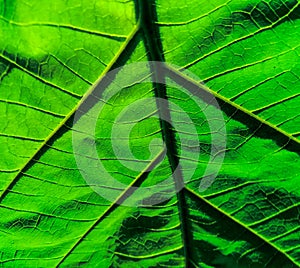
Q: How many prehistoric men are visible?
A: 0